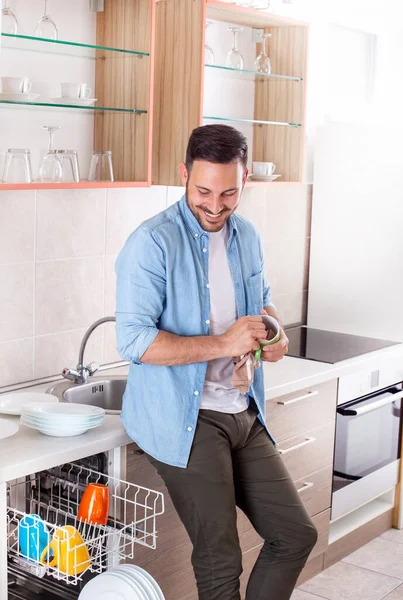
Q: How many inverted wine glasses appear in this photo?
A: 6